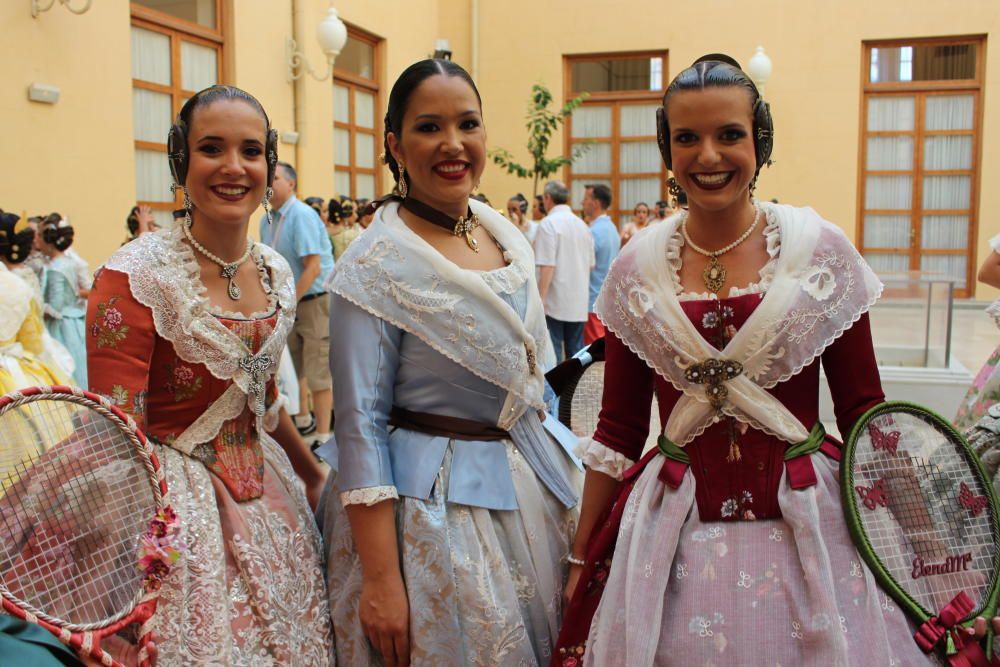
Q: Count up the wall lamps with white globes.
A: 2